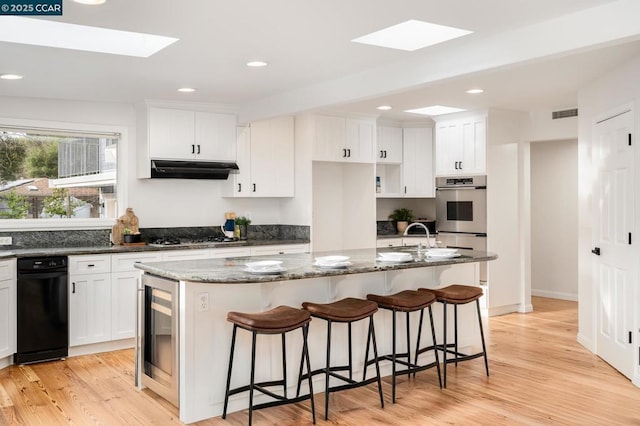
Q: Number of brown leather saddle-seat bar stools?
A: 4